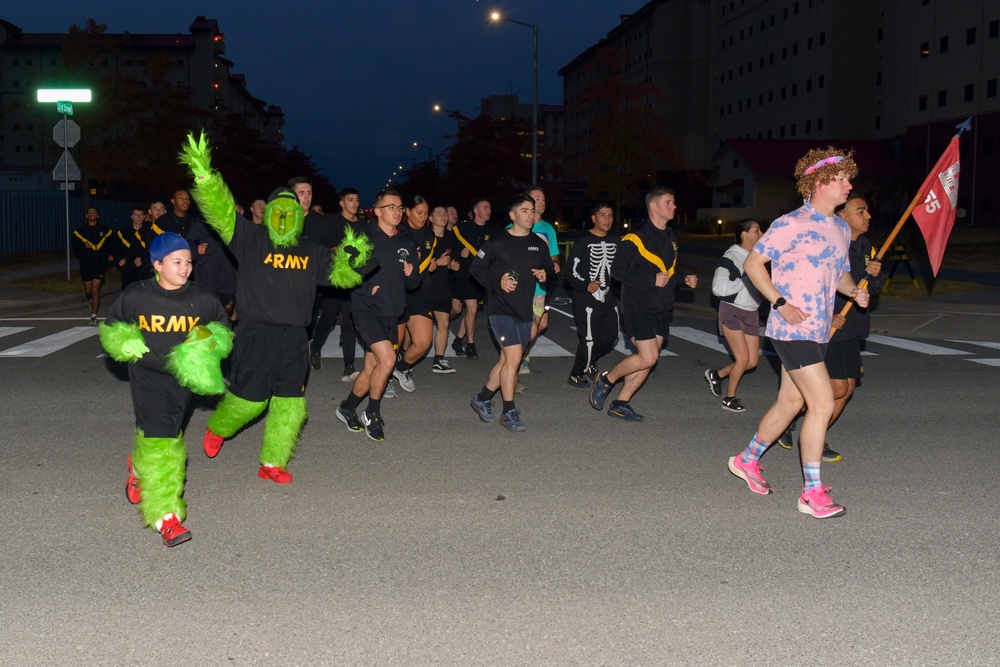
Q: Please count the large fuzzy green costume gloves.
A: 4